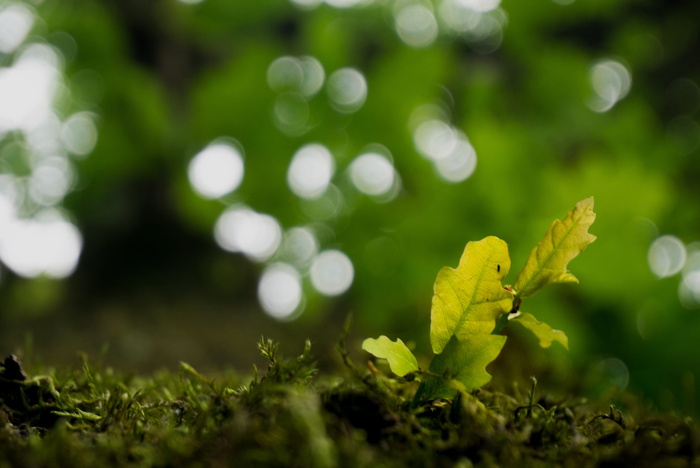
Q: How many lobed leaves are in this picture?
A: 5